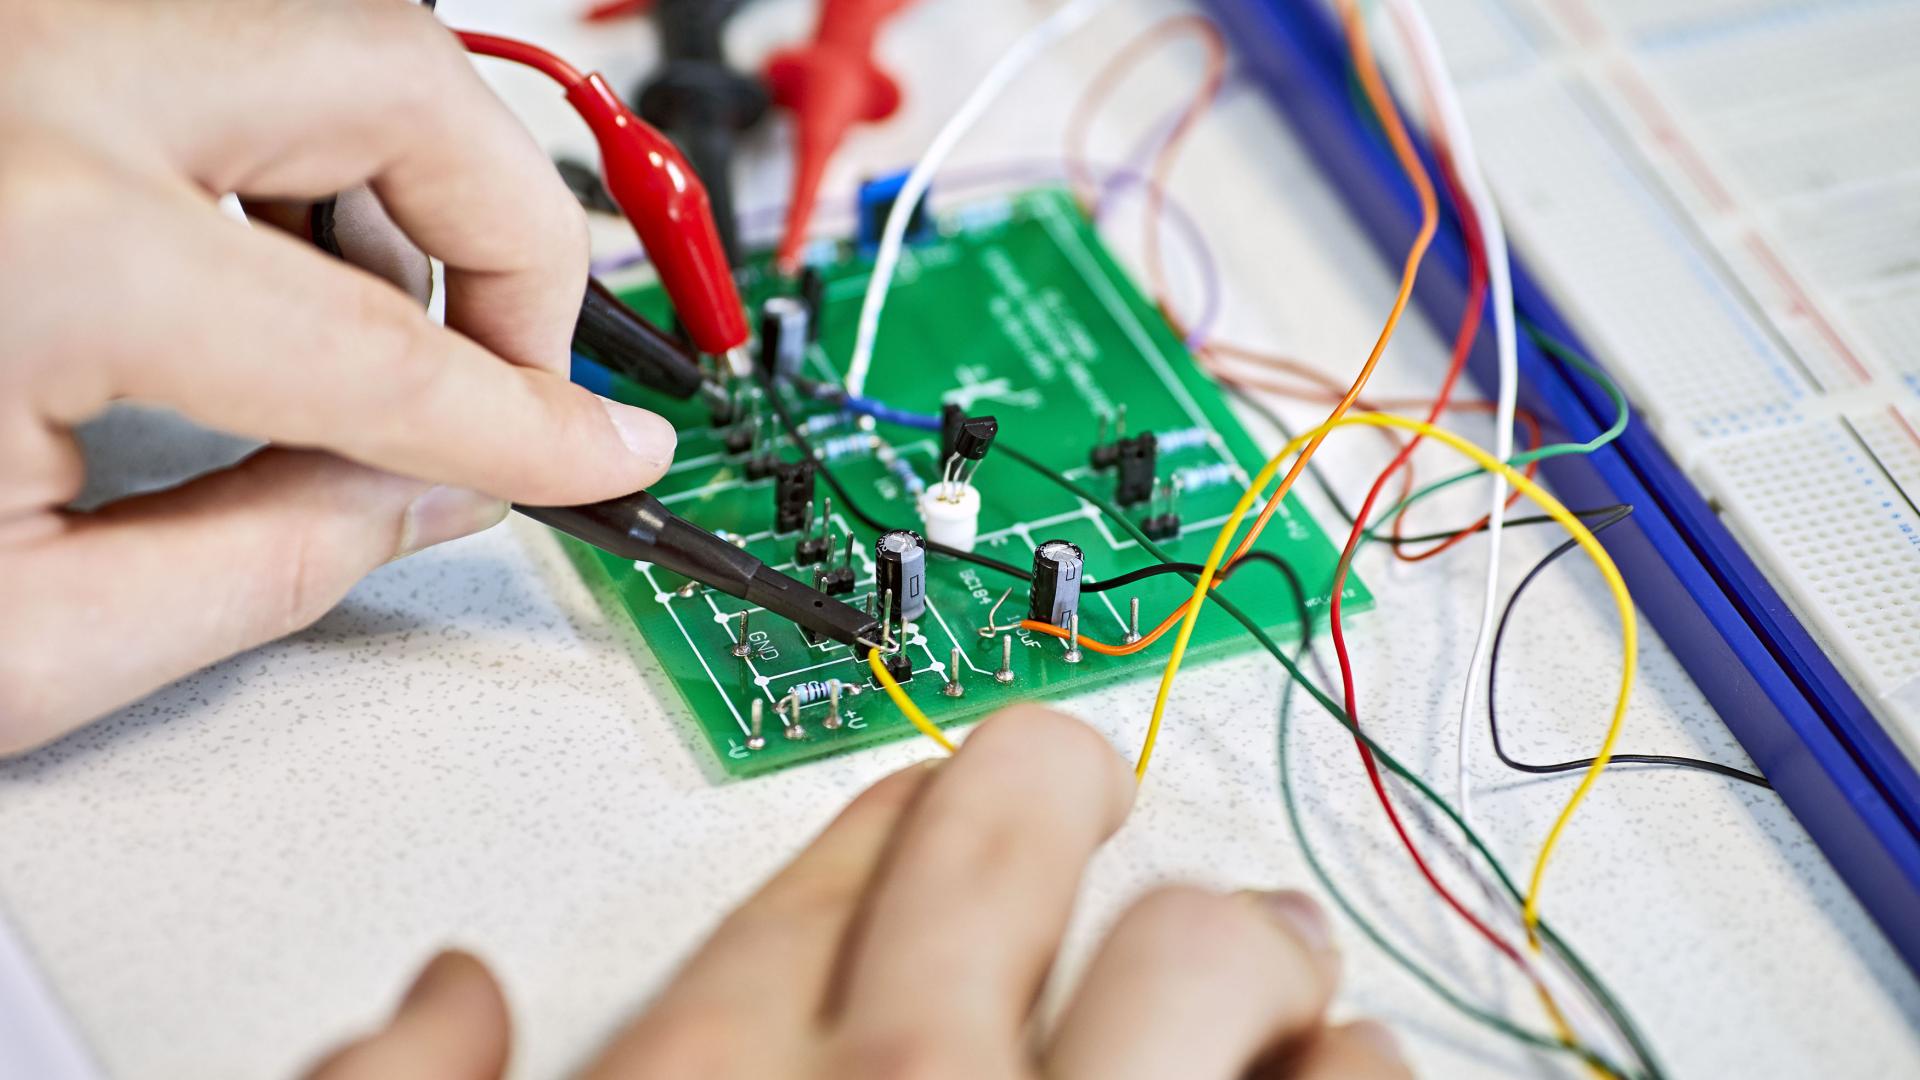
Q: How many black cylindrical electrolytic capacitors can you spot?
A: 3